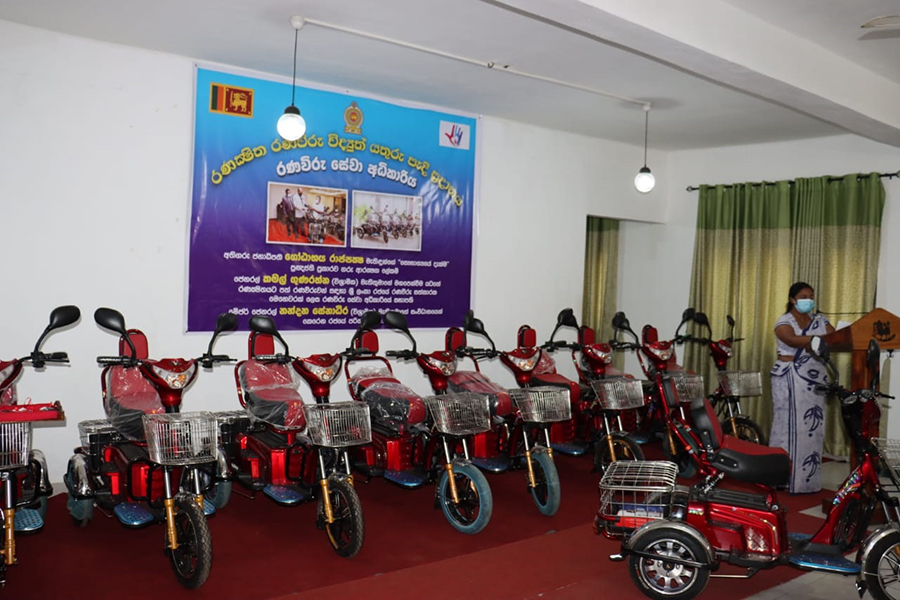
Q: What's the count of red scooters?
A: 9